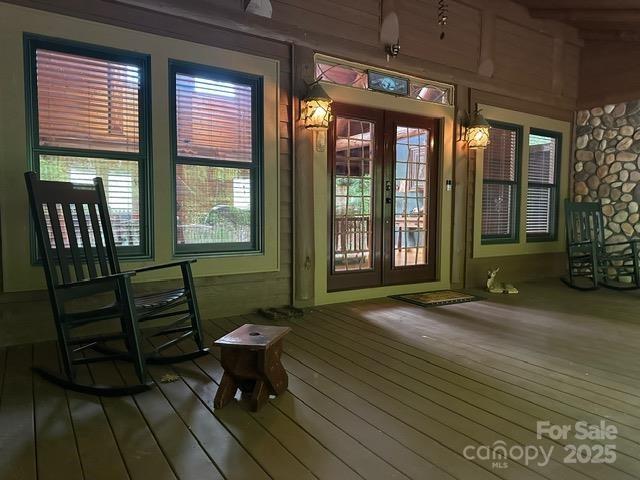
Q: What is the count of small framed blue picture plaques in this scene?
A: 1